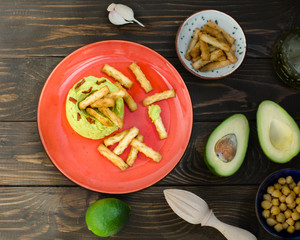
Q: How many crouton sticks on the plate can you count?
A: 15